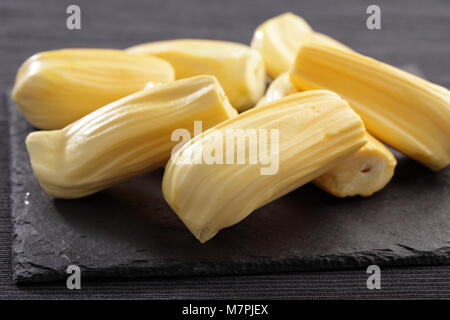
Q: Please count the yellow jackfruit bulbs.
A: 7